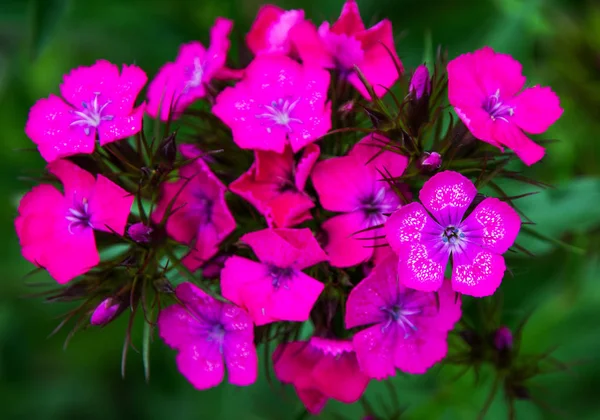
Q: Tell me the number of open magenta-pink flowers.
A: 15